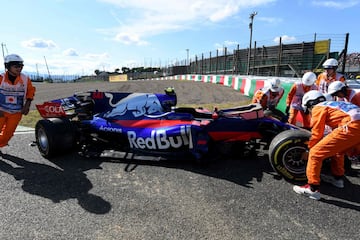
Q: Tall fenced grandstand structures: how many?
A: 1